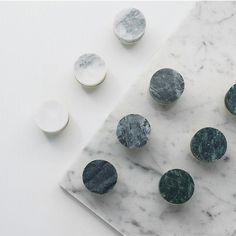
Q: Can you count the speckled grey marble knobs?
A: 2